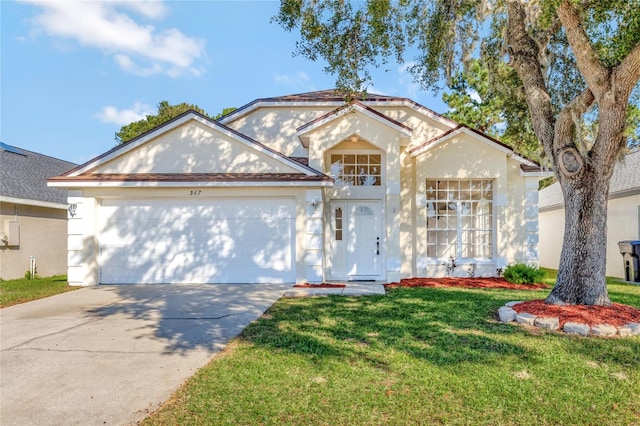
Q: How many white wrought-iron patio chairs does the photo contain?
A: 0